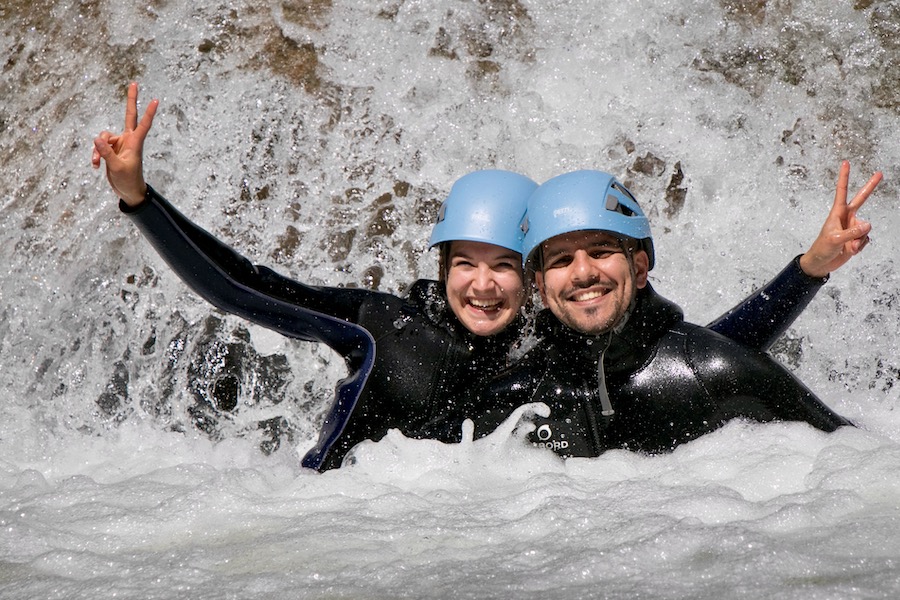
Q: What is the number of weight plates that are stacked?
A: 0